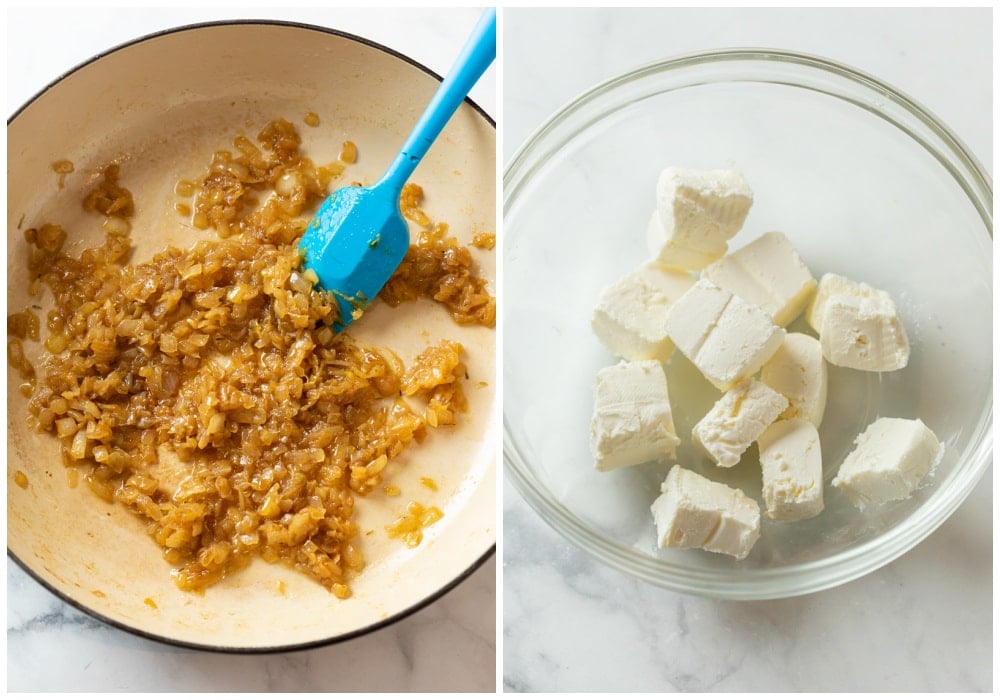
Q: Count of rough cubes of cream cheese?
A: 11